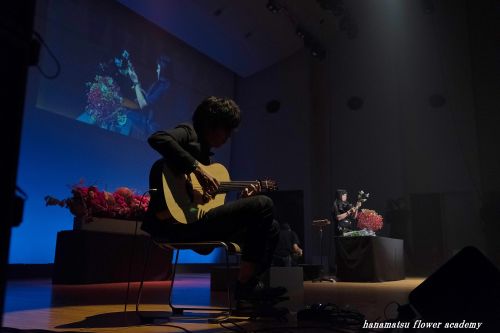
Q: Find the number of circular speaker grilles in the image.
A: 3